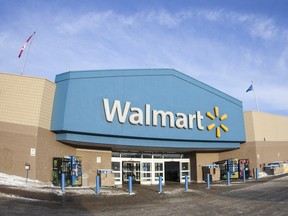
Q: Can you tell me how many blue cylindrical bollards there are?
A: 9